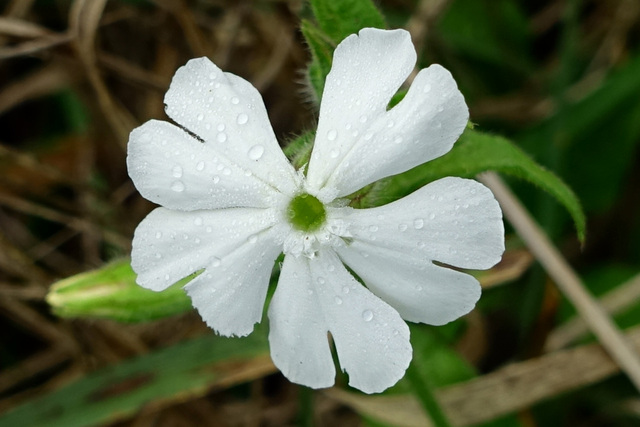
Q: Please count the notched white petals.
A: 5